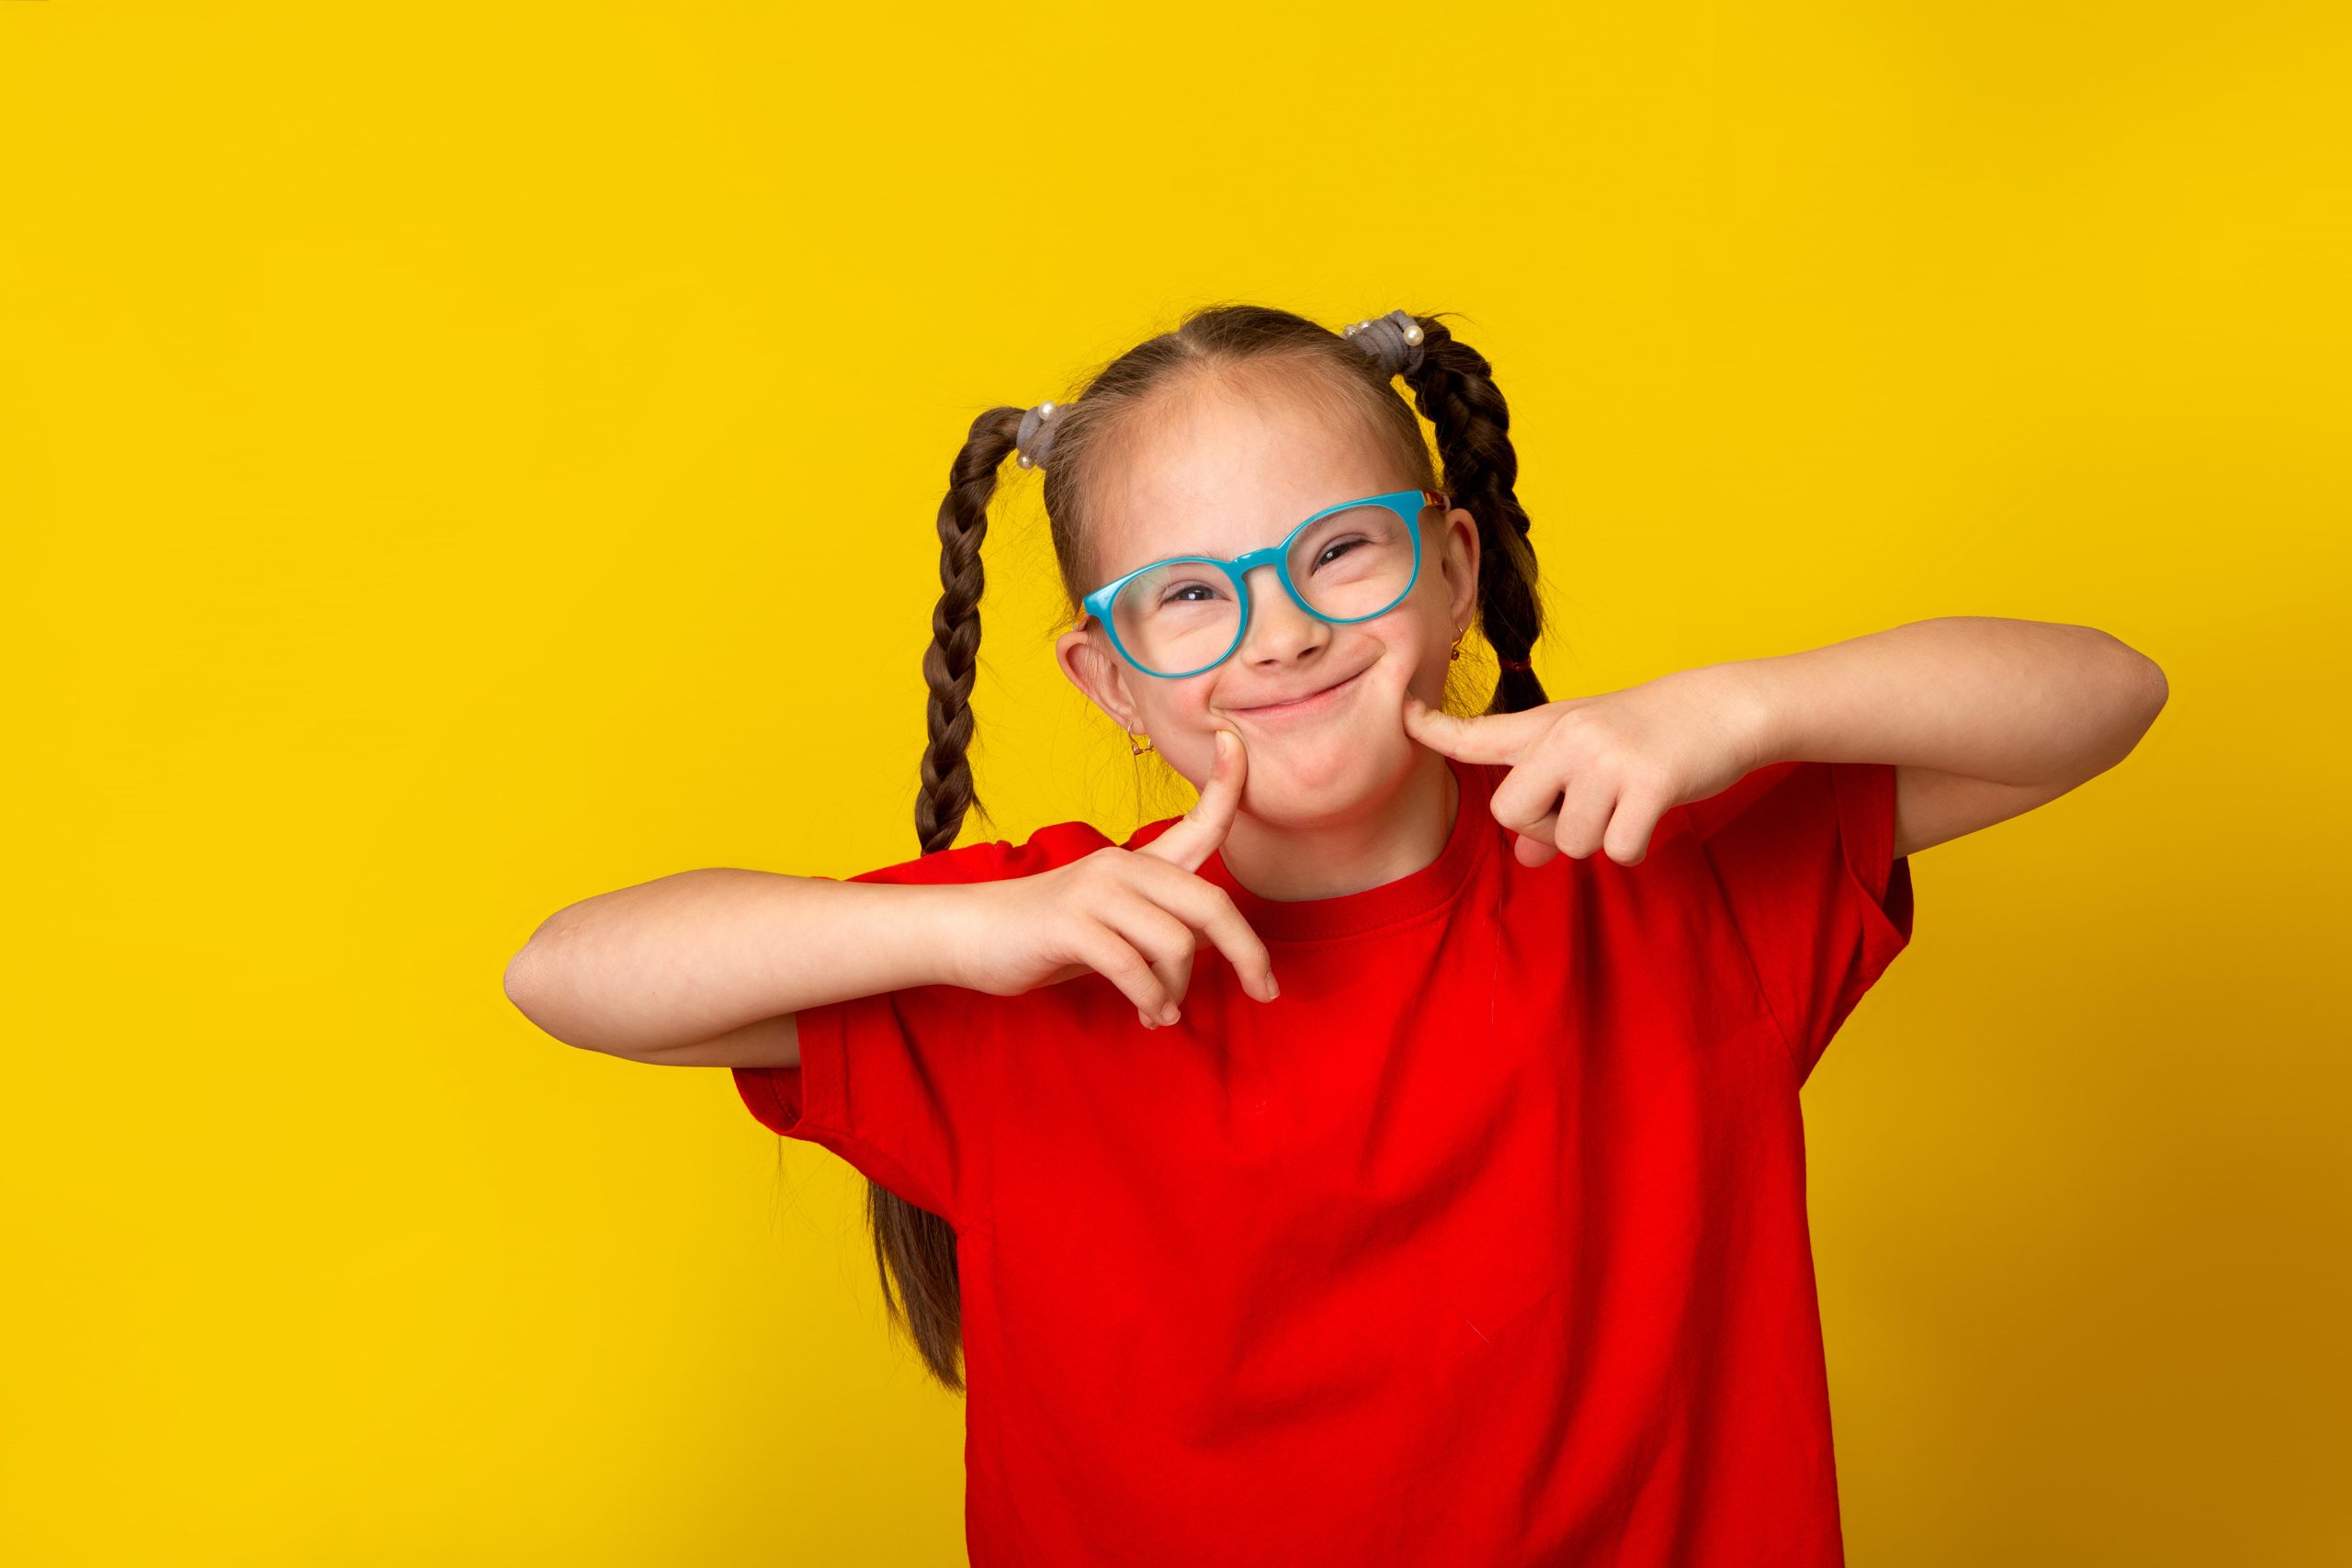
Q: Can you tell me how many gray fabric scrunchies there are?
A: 2